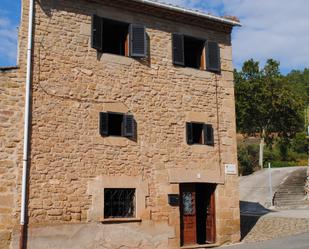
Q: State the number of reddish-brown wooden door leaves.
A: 2